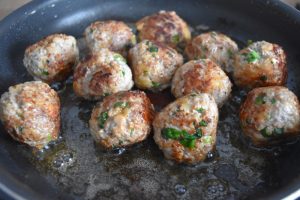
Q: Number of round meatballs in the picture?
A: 12